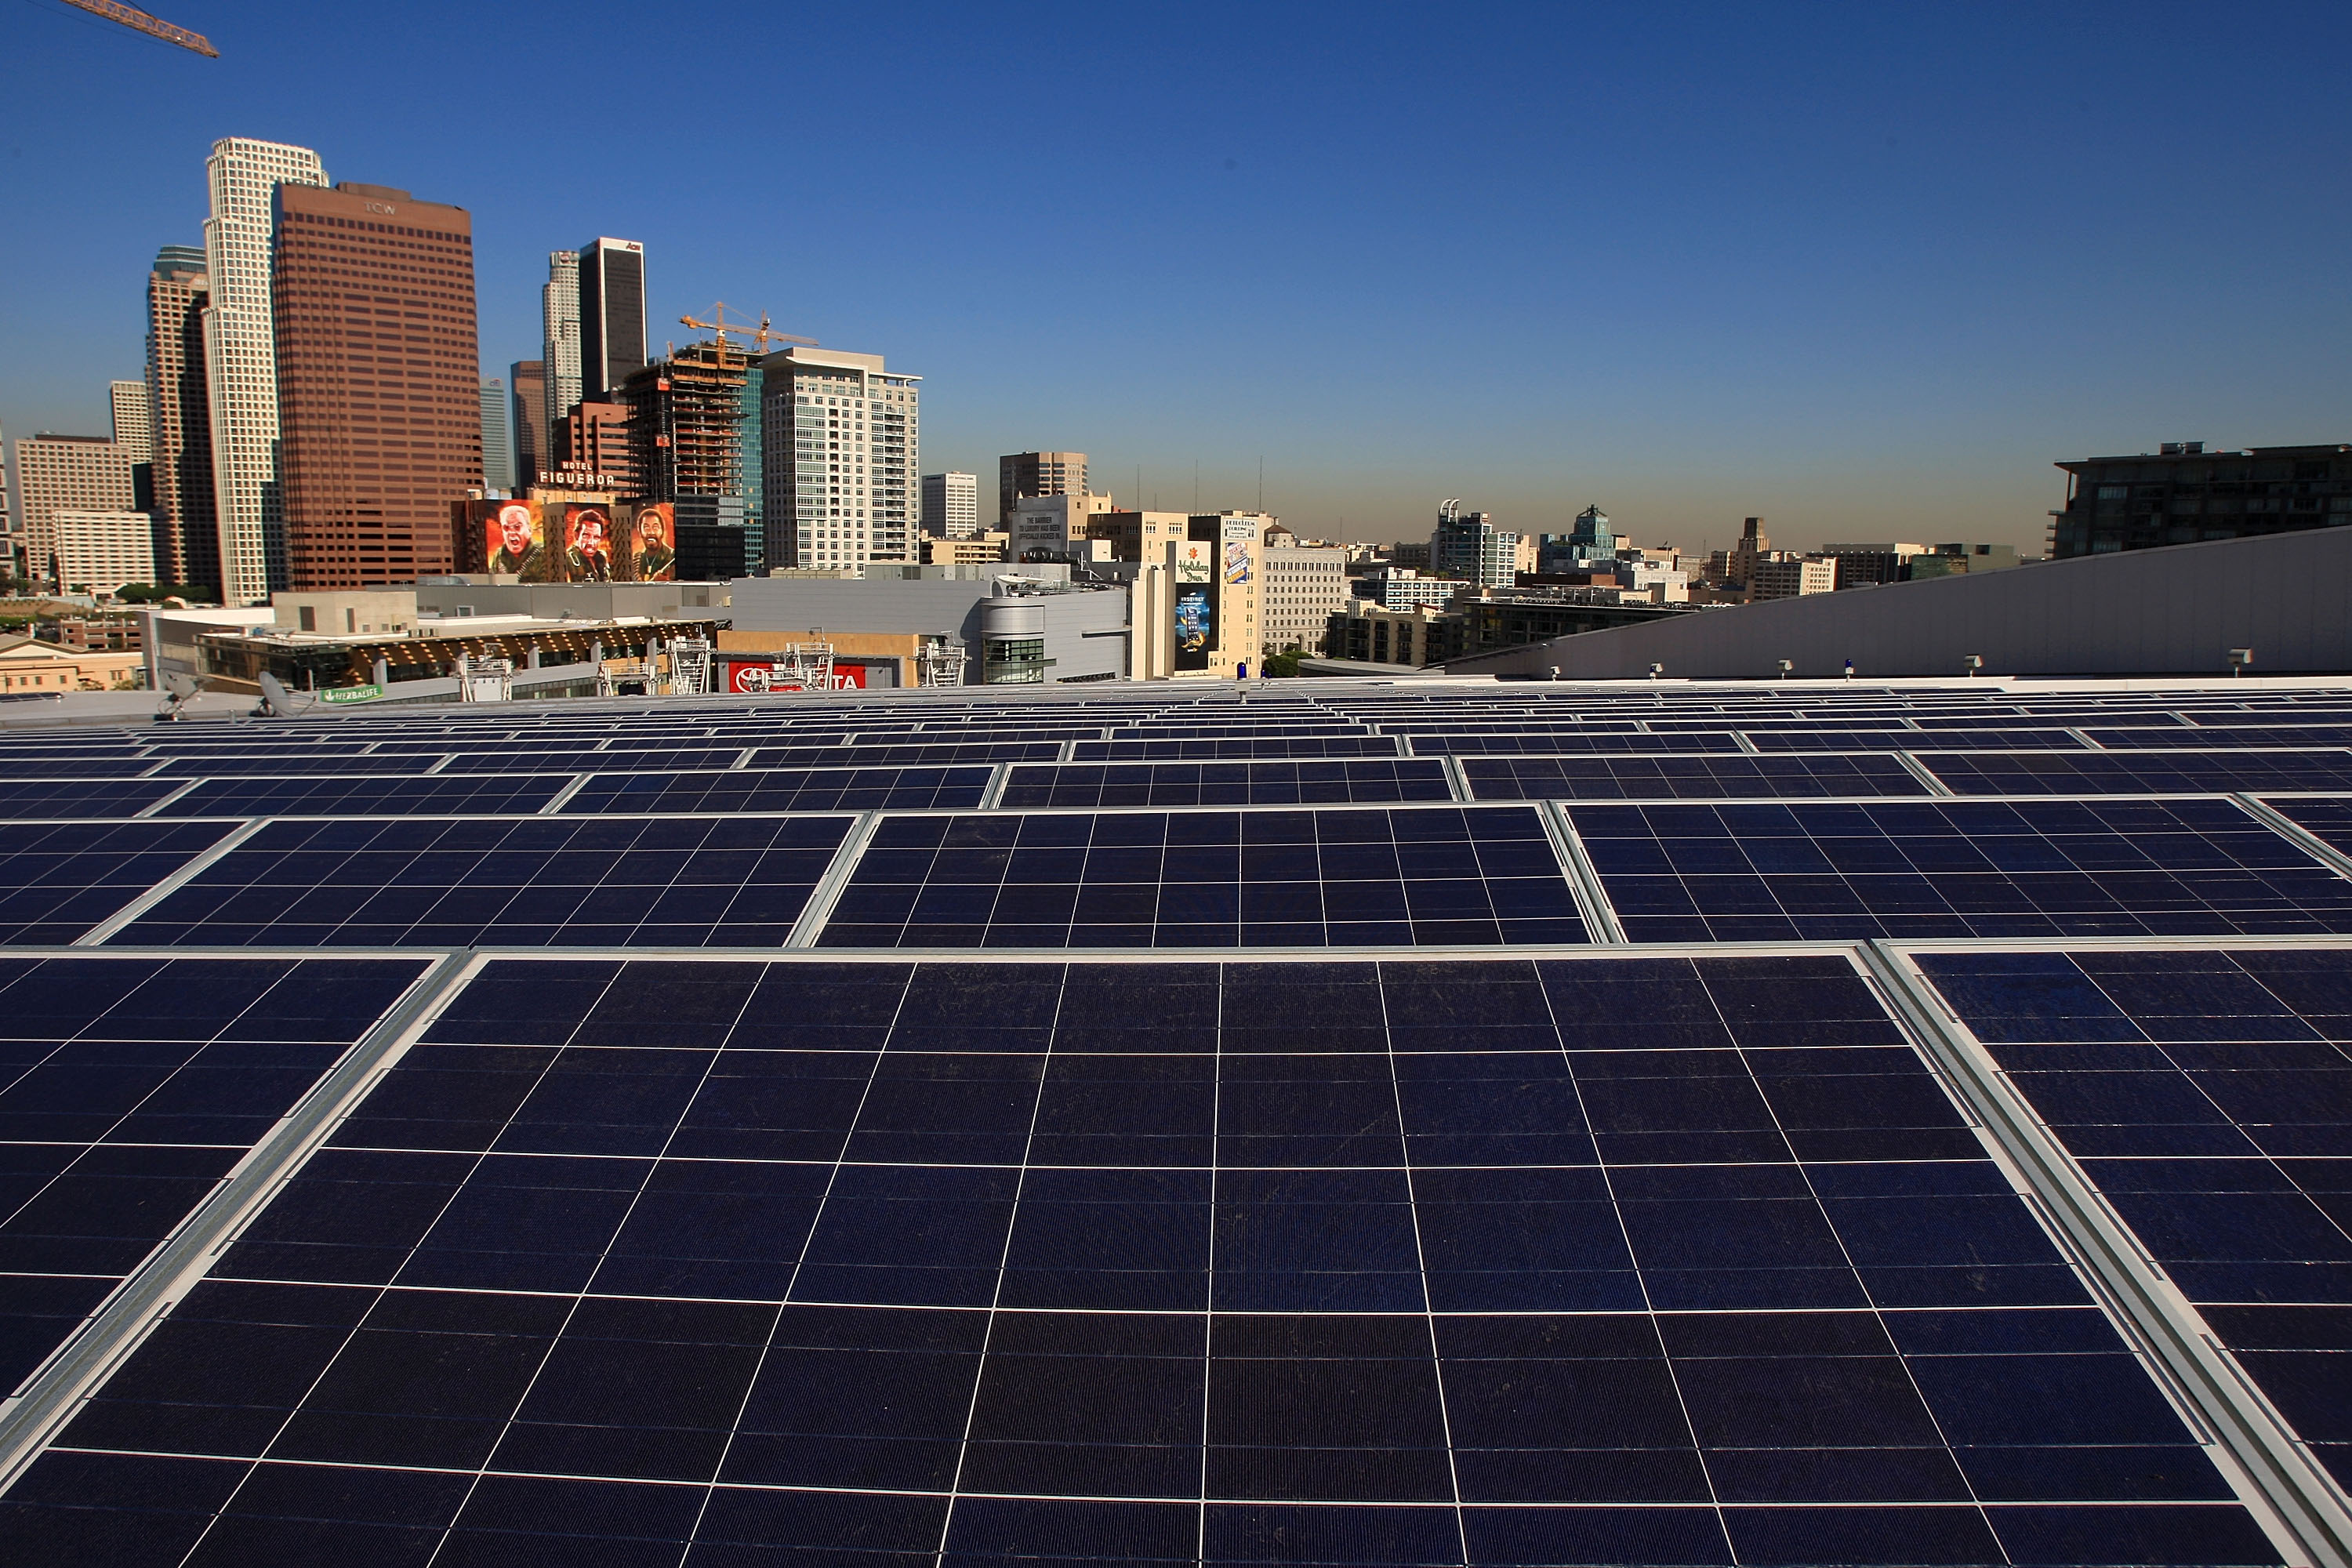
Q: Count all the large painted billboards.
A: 3